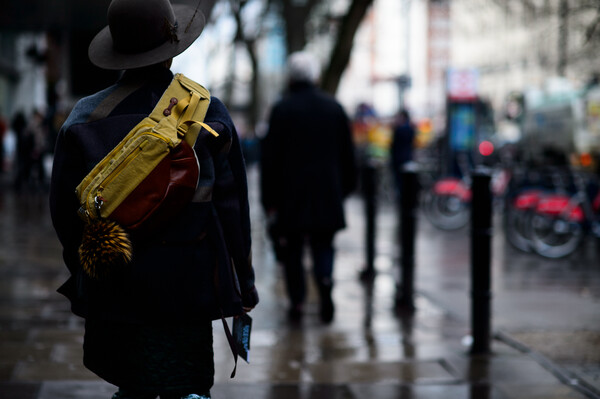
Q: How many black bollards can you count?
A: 3